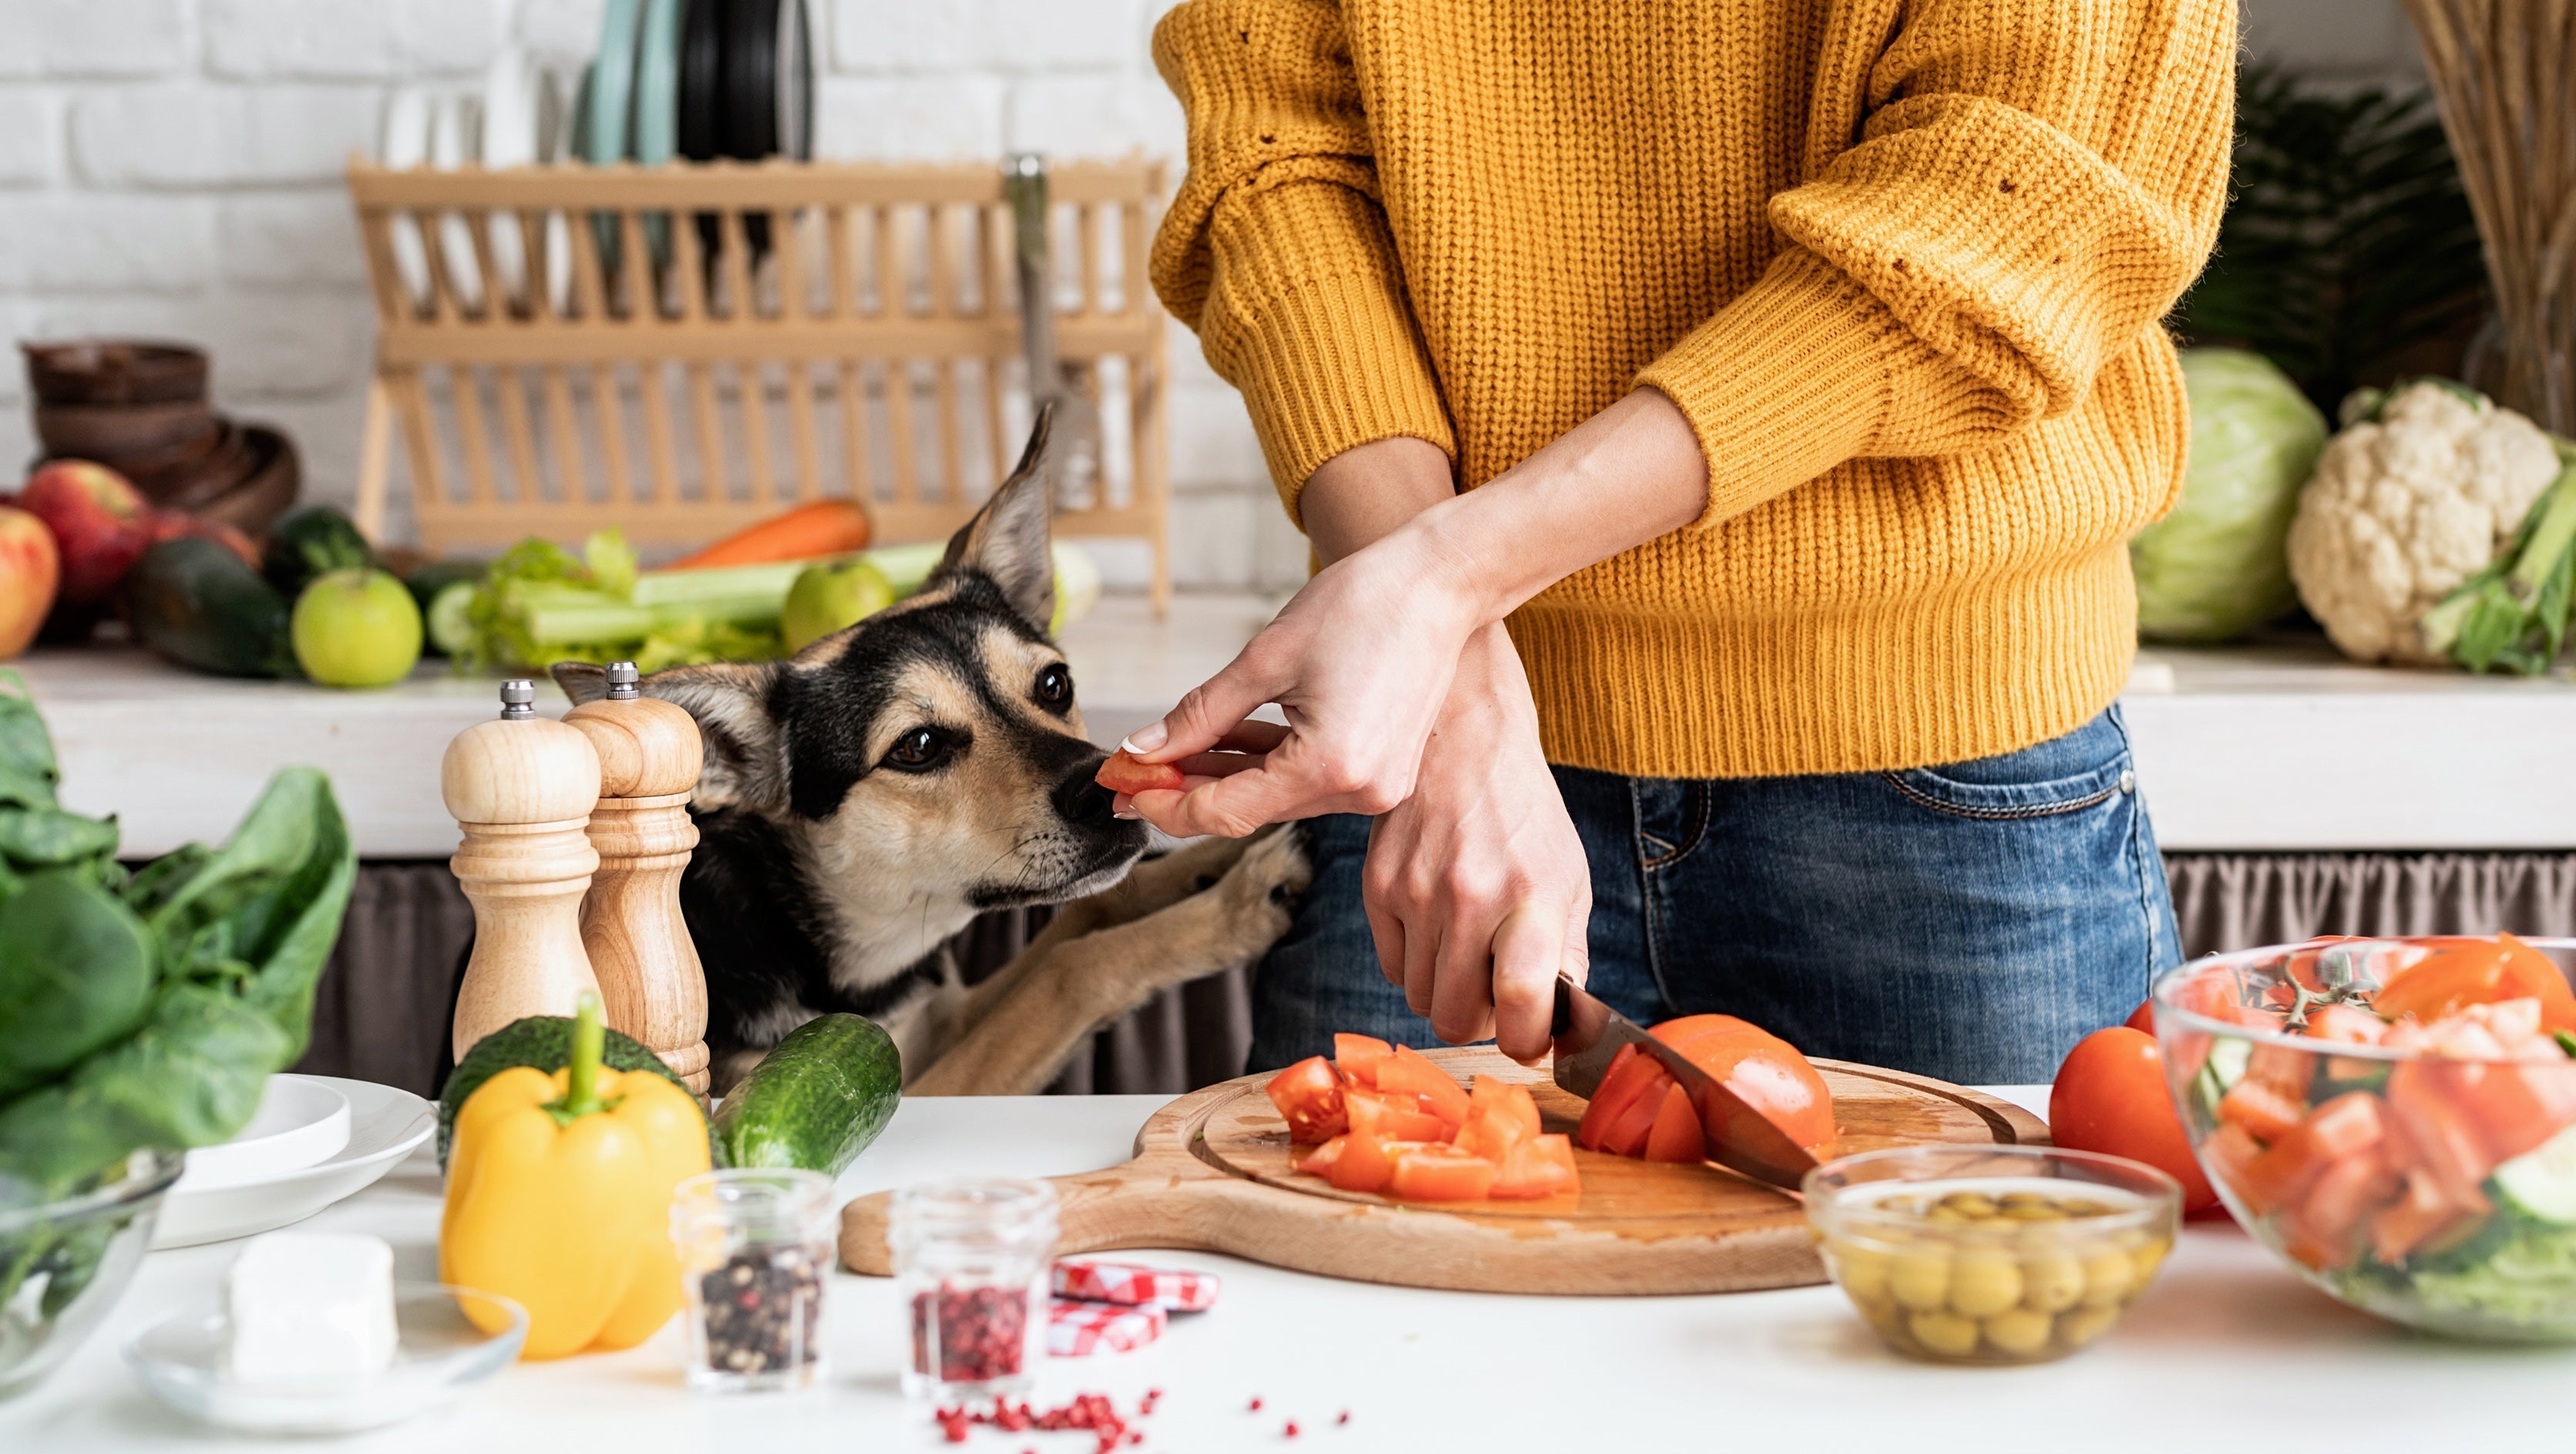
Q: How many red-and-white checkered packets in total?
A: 2